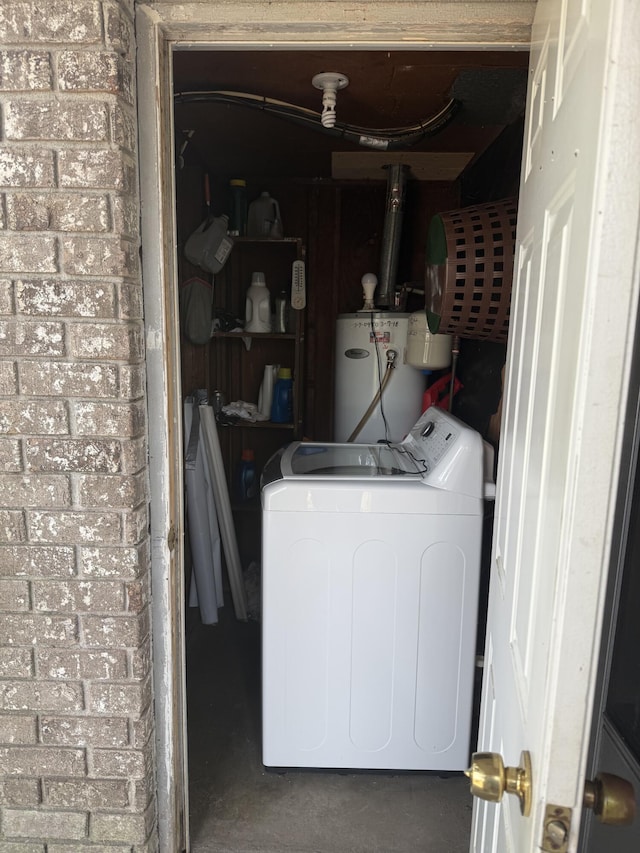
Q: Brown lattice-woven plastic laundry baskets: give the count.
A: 1